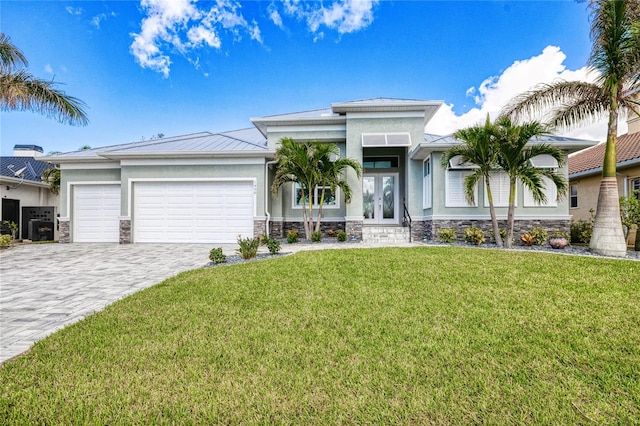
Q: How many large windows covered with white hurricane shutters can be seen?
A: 3